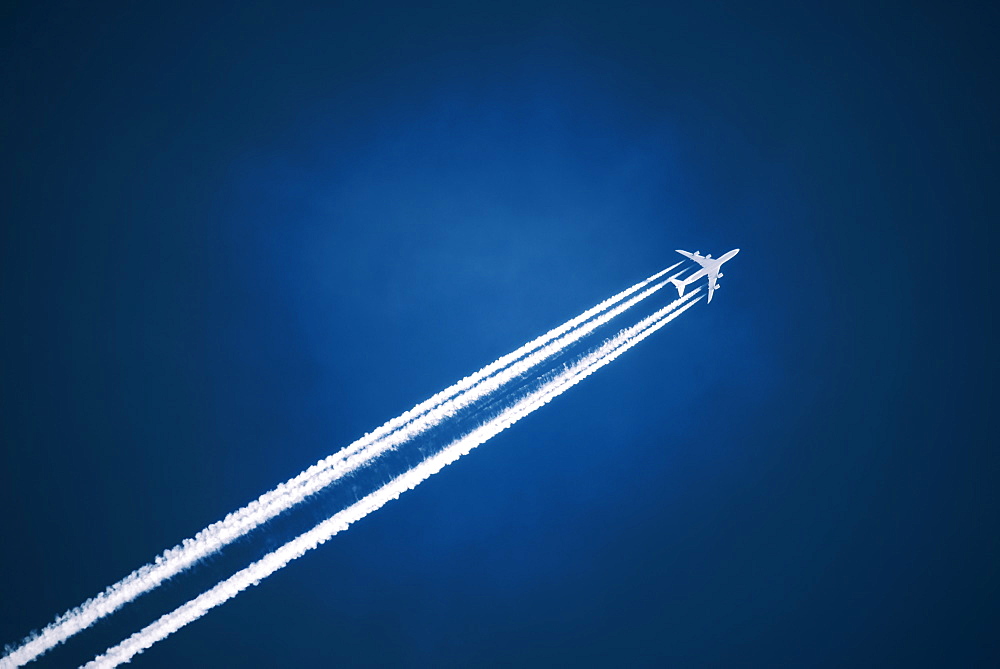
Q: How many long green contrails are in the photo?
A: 0